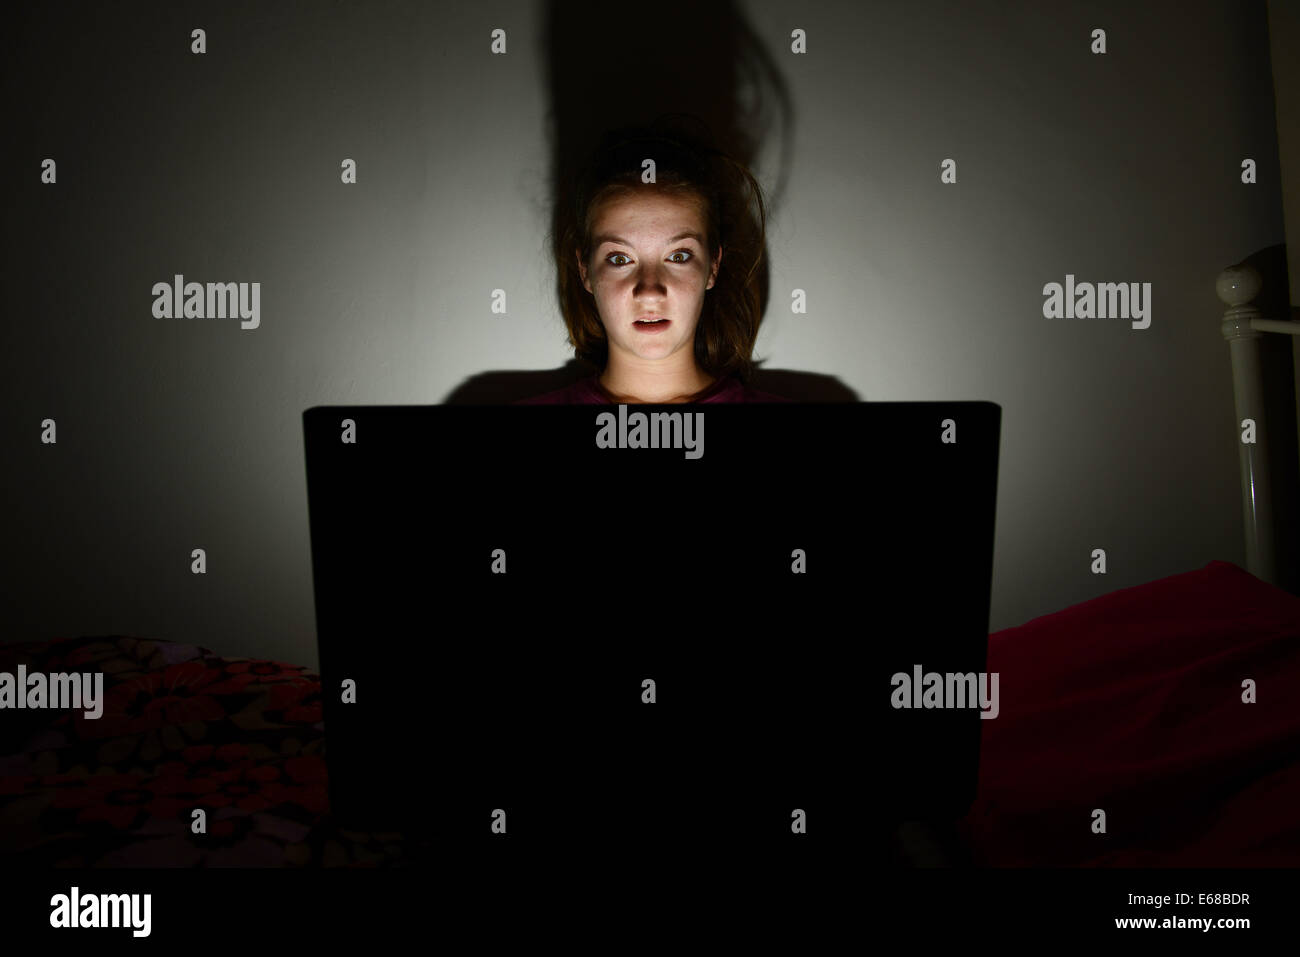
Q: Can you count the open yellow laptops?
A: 0